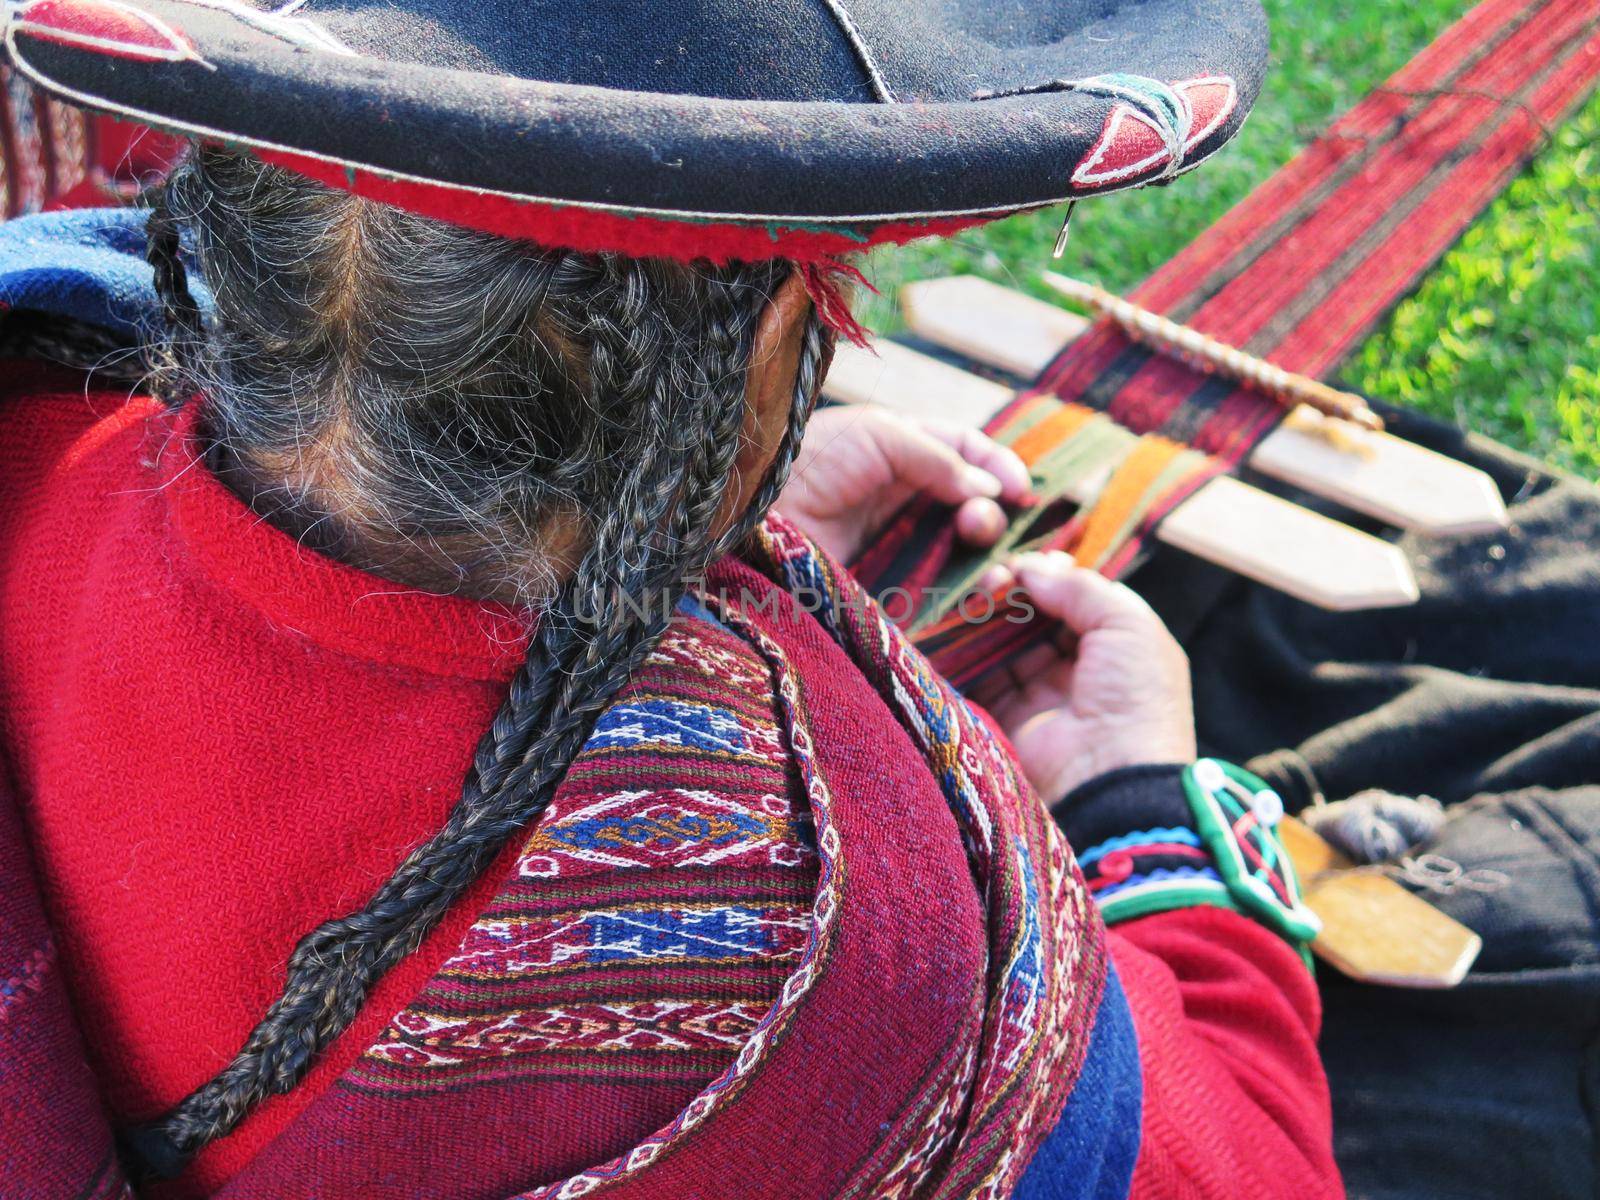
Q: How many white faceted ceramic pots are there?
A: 0